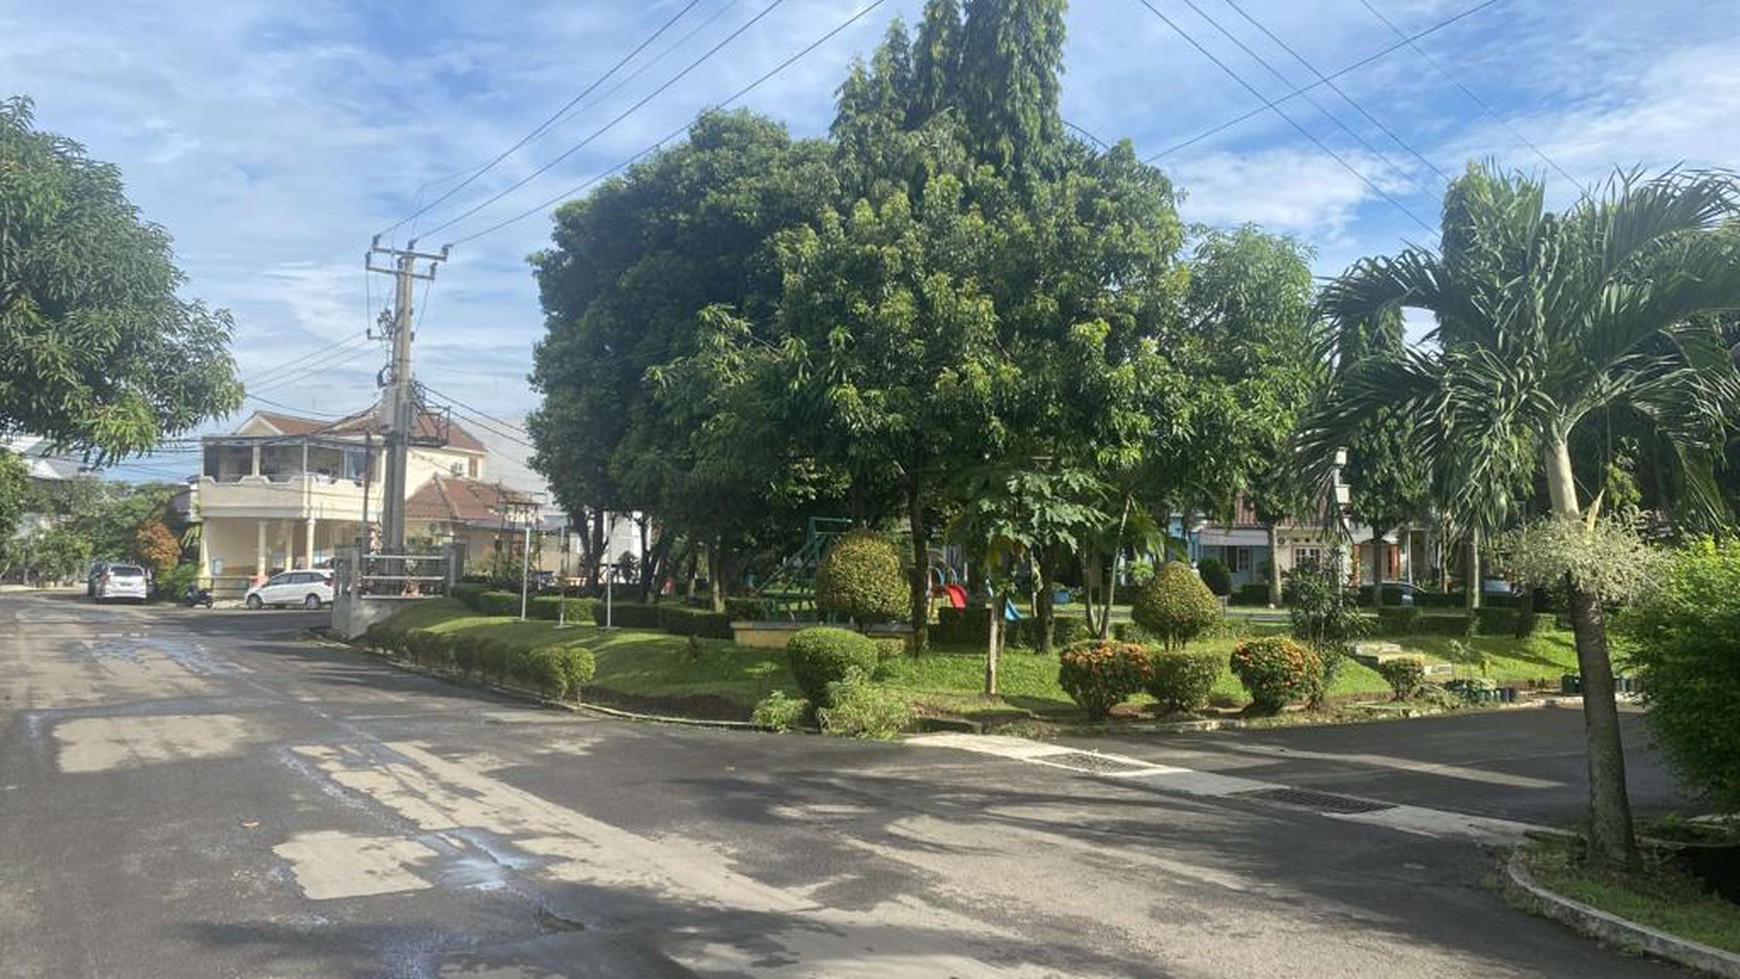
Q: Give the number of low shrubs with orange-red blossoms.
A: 2